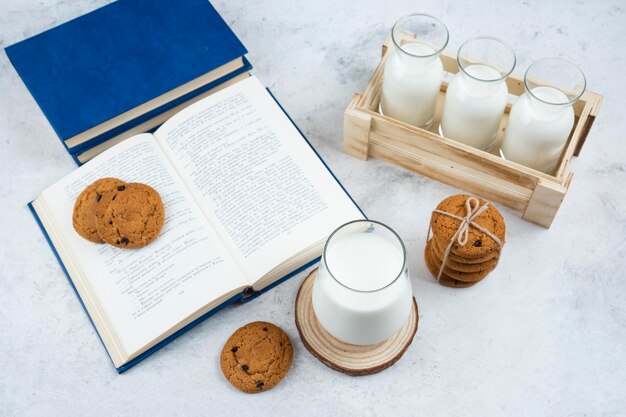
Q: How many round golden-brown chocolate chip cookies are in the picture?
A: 8